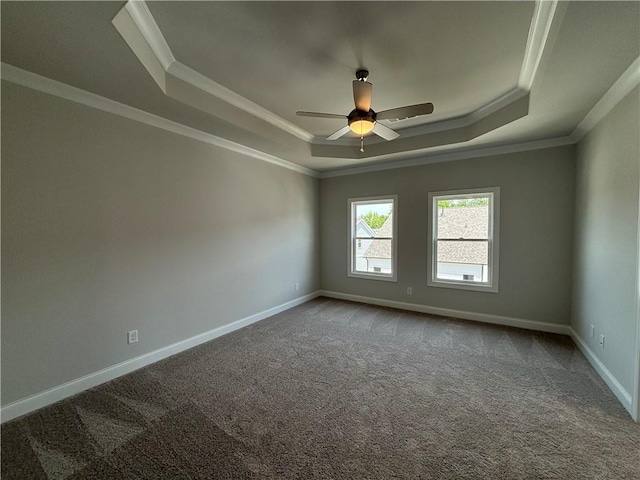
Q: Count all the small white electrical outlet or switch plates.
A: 5